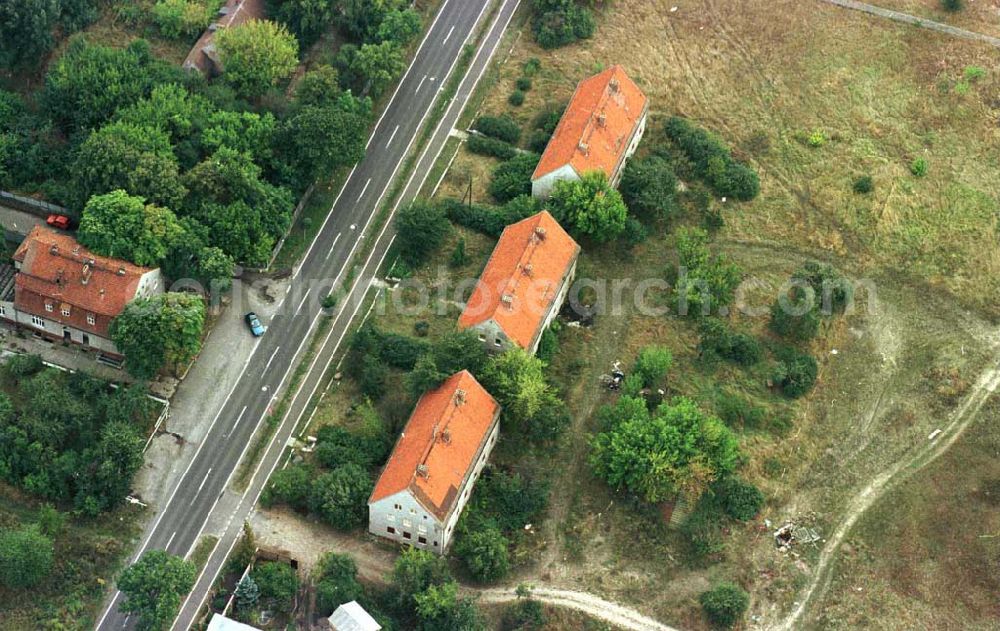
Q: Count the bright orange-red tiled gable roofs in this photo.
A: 3